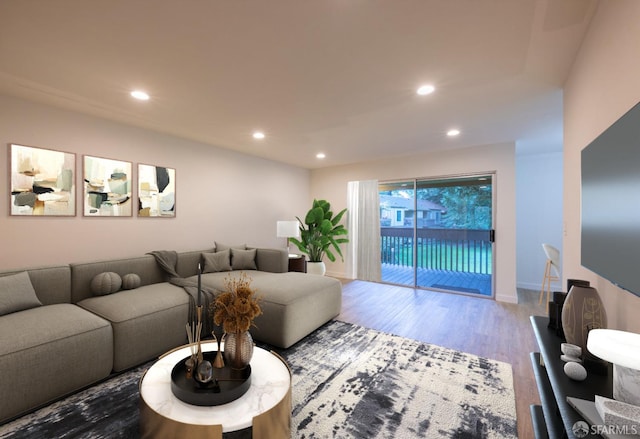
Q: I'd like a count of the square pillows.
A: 4